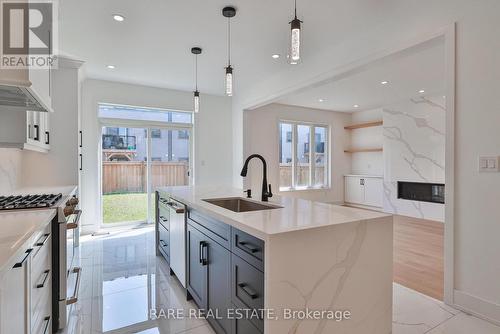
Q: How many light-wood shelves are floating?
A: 2